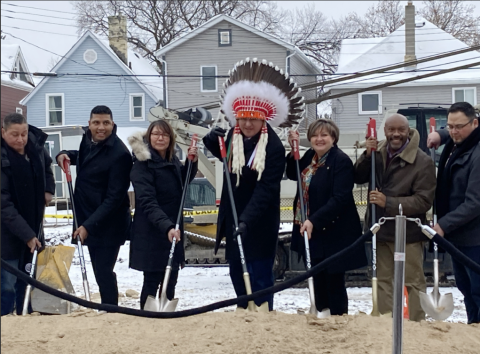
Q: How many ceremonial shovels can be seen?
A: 7